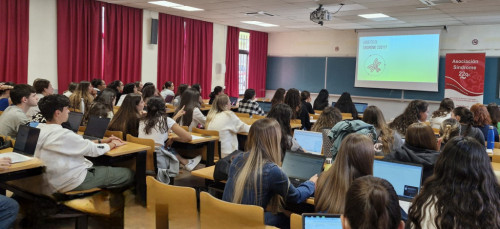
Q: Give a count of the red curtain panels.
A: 7